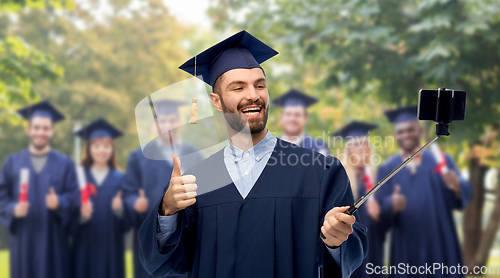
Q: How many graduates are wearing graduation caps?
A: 7